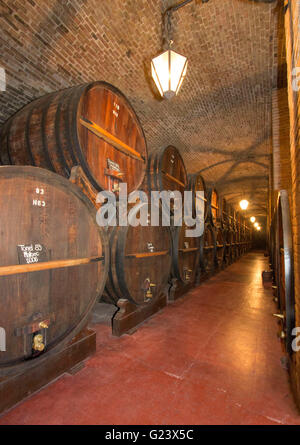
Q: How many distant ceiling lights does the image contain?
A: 4